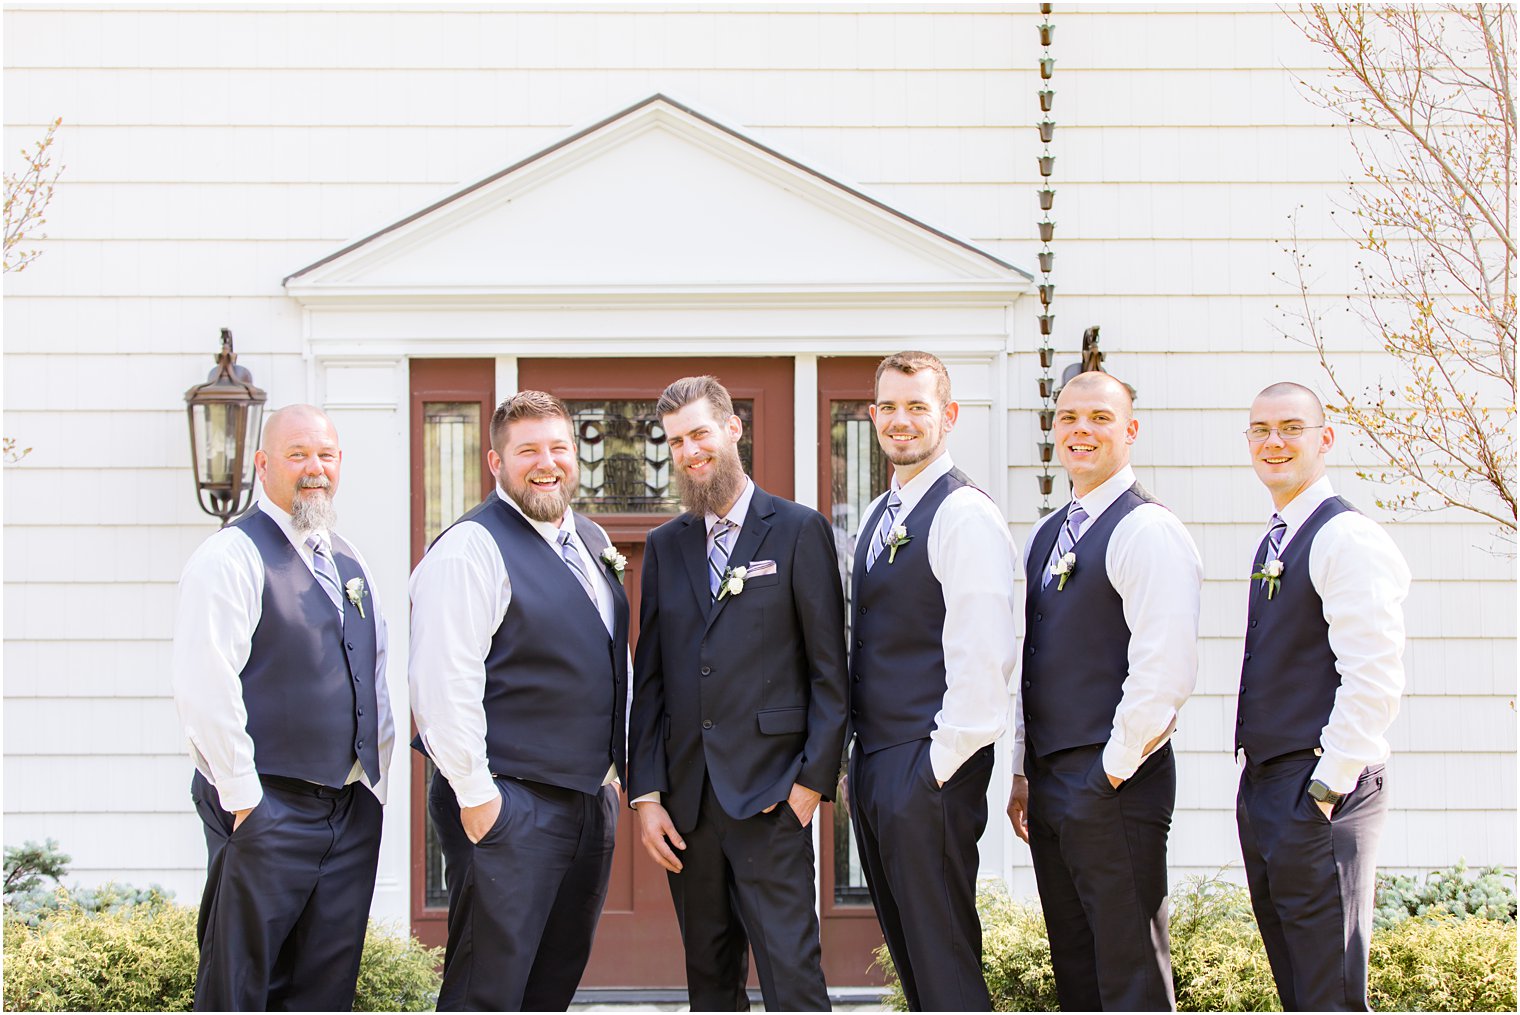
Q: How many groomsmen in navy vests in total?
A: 5